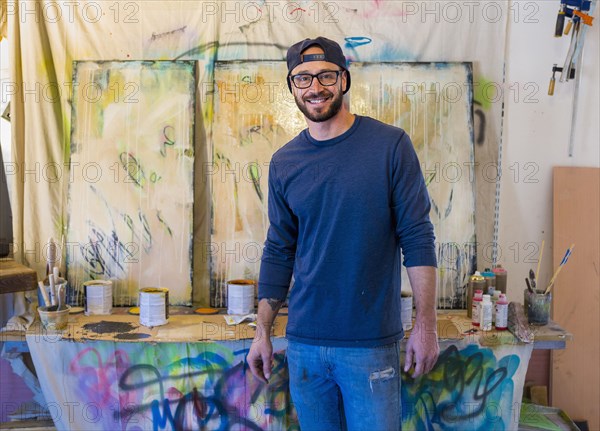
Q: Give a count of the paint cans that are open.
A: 3